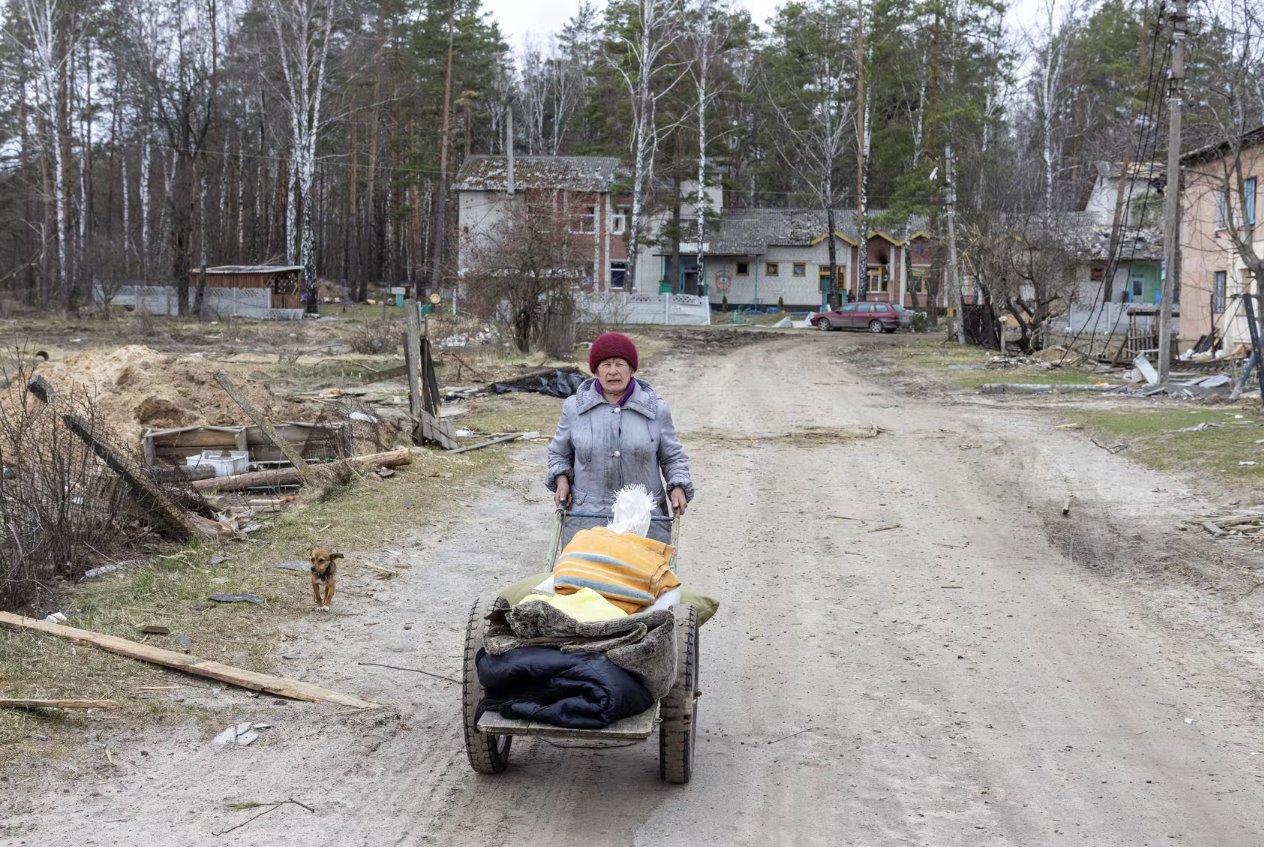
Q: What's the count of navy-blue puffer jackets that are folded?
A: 1